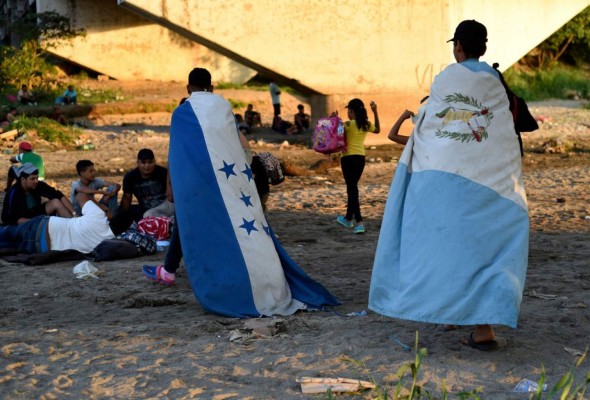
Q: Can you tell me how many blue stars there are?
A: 5